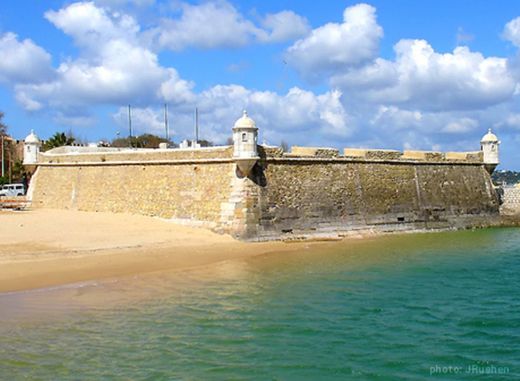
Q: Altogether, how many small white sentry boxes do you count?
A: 3